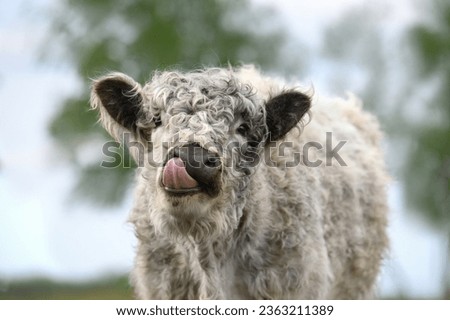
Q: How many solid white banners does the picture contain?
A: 1